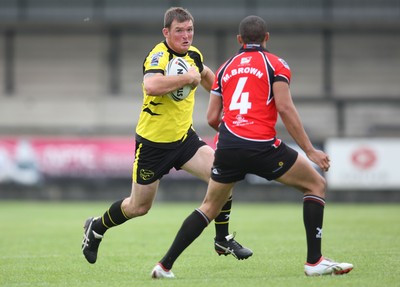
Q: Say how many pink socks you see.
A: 0